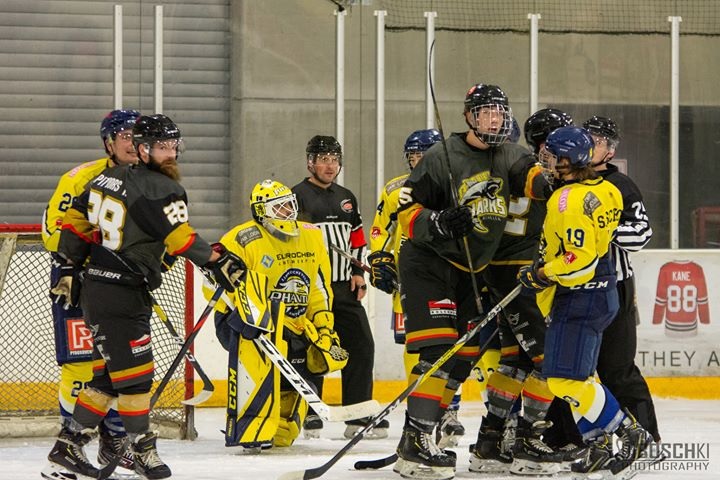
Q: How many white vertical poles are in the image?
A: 7